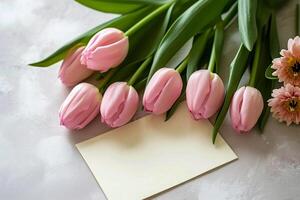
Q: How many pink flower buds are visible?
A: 7